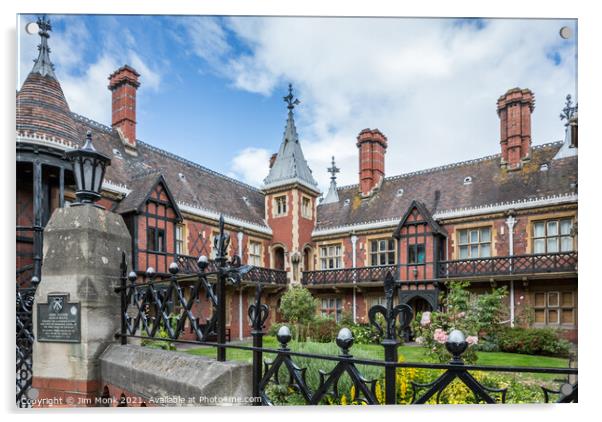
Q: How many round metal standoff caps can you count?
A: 4